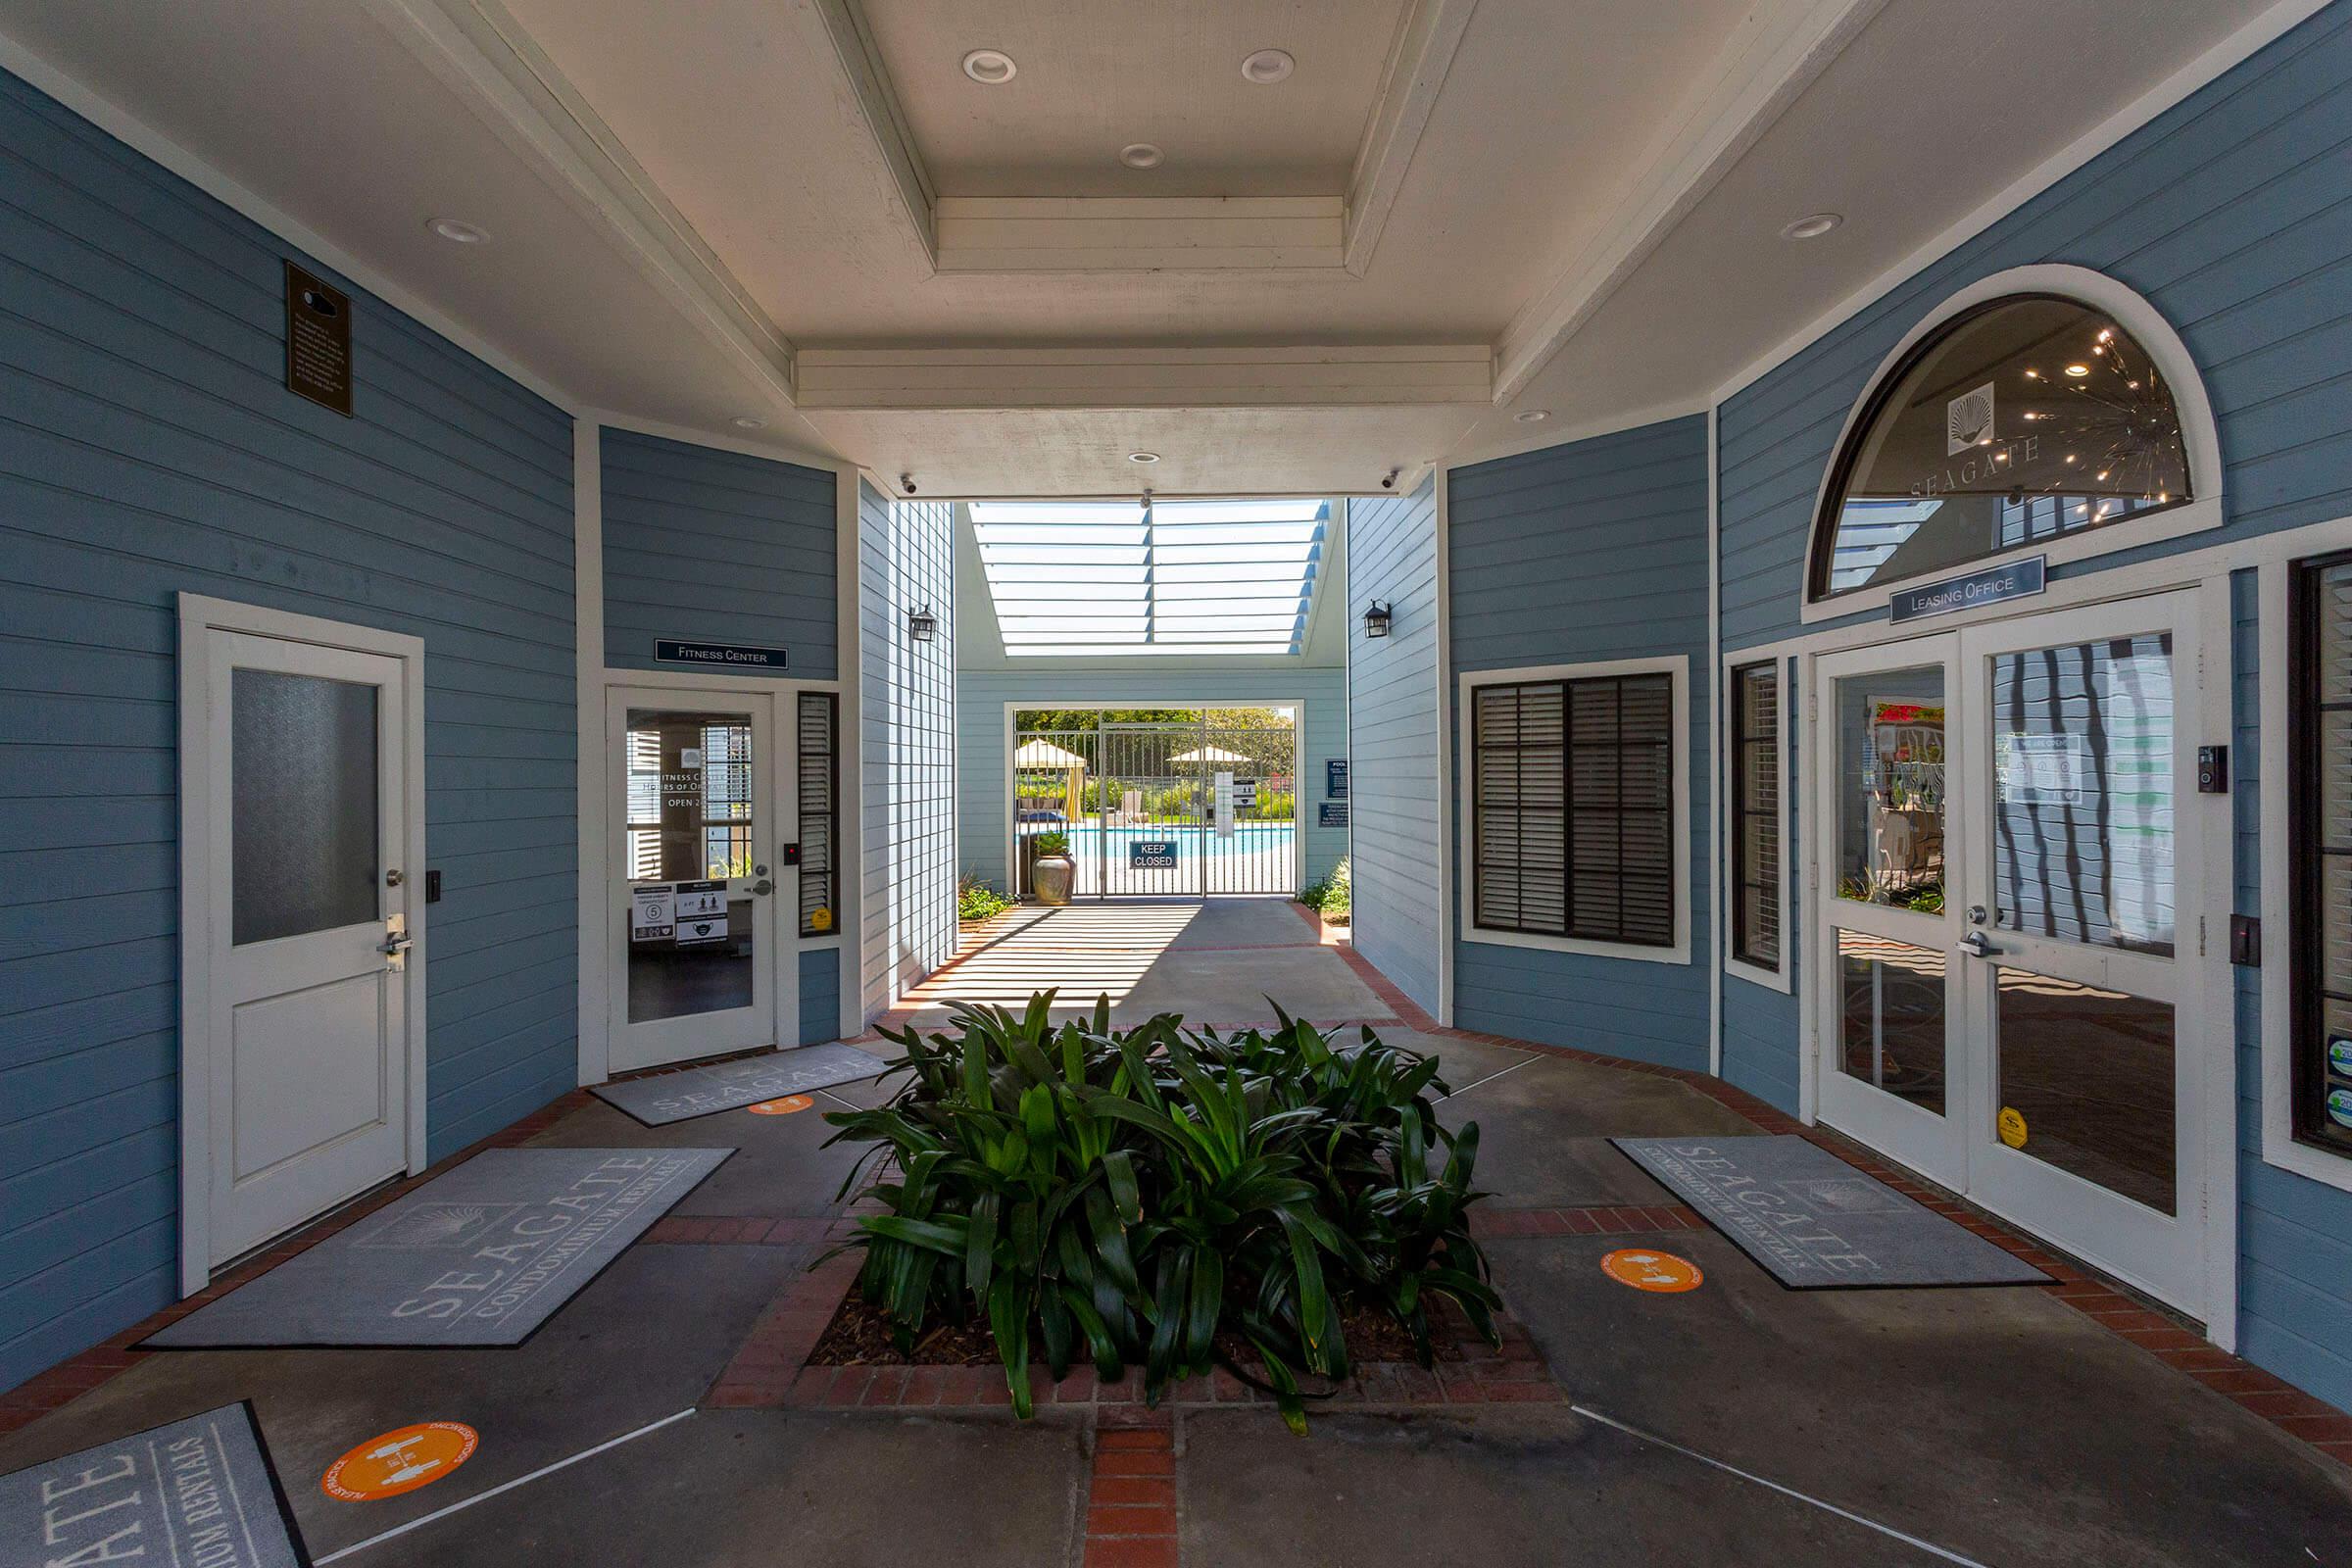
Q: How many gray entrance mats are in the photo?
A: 4